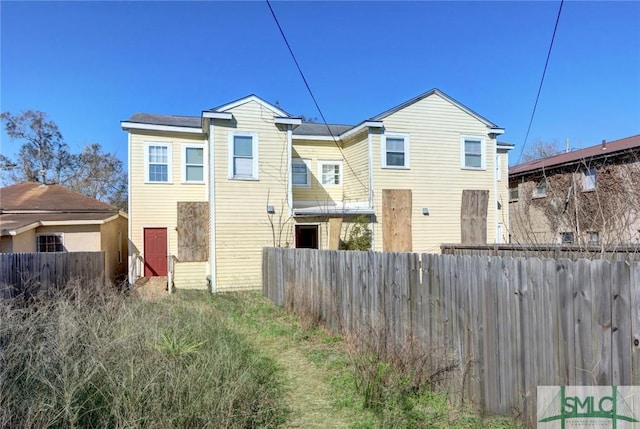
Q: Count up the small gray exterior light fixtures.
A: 2